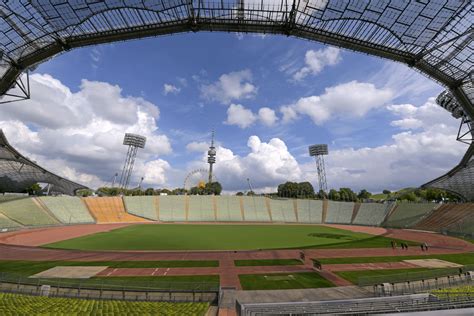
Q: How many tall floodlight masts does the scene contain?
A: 2